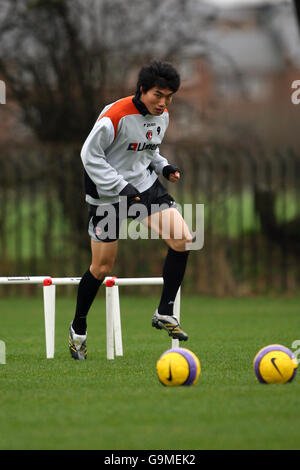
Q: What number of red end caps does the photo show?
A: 2